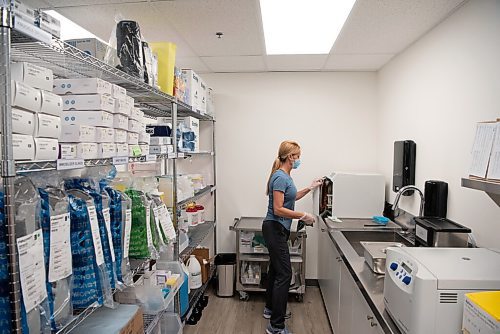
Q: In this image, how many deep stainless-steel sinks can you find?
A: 1